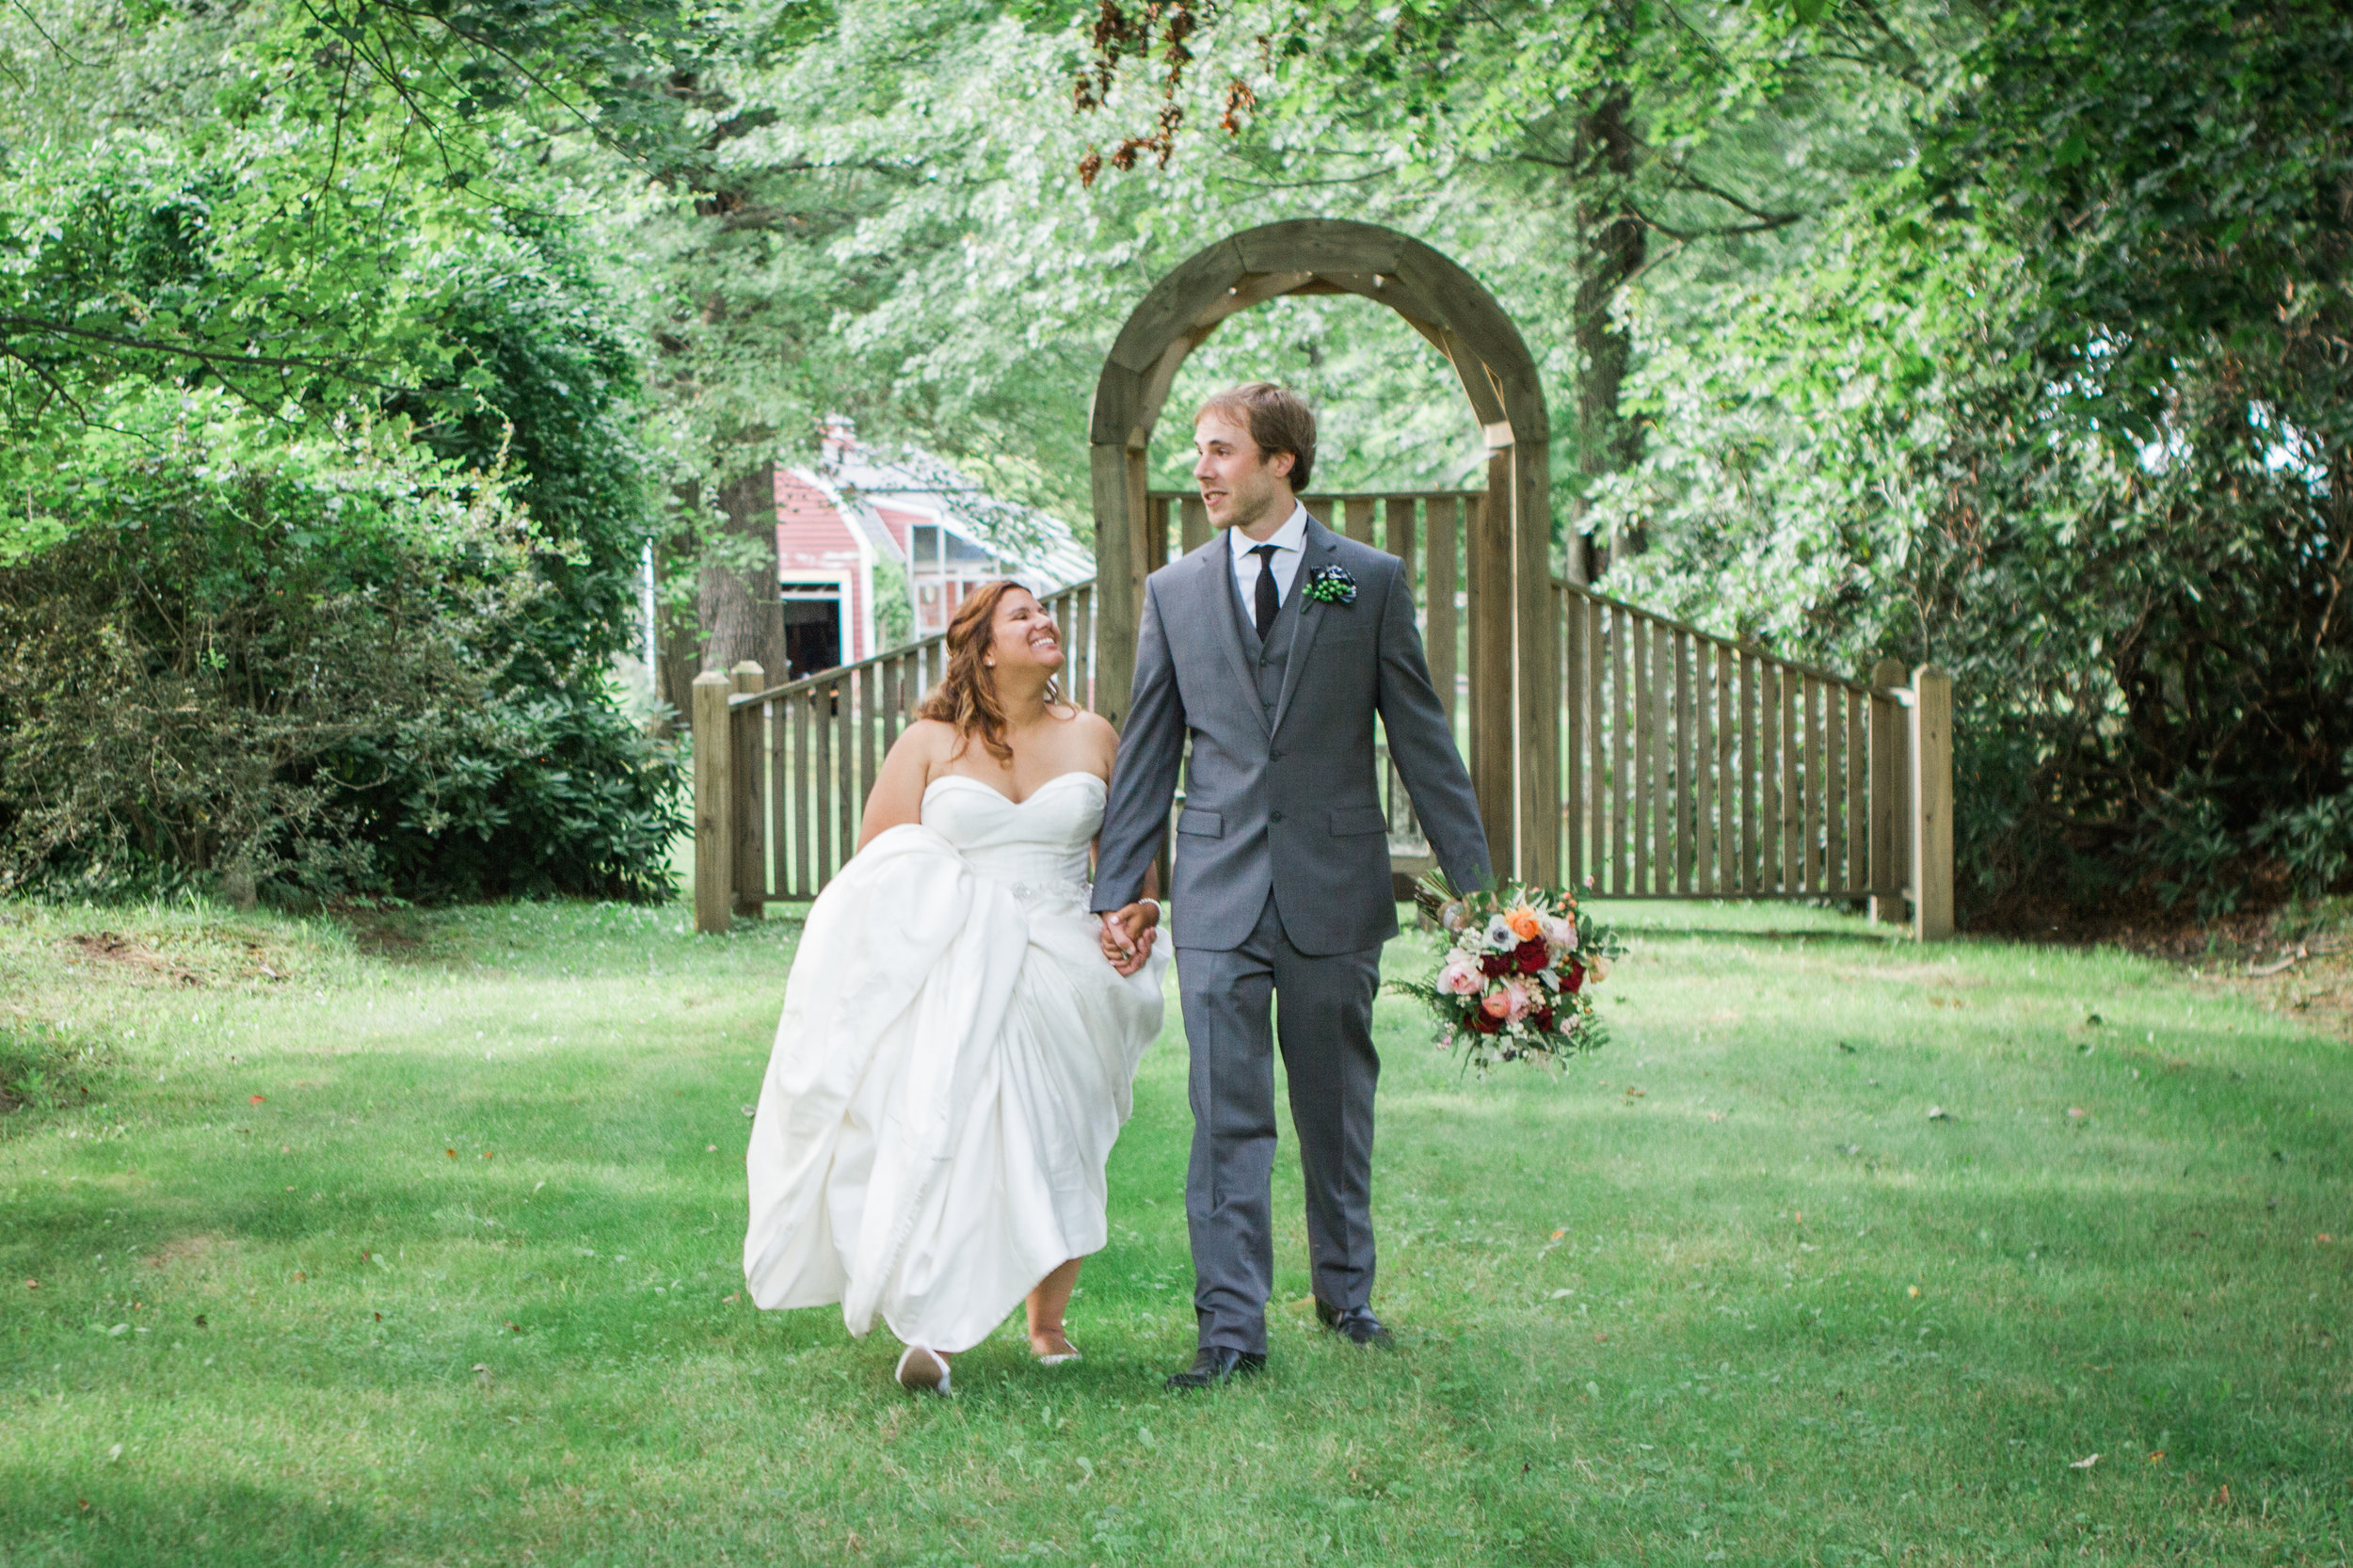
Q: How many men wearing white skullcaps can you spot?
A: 0